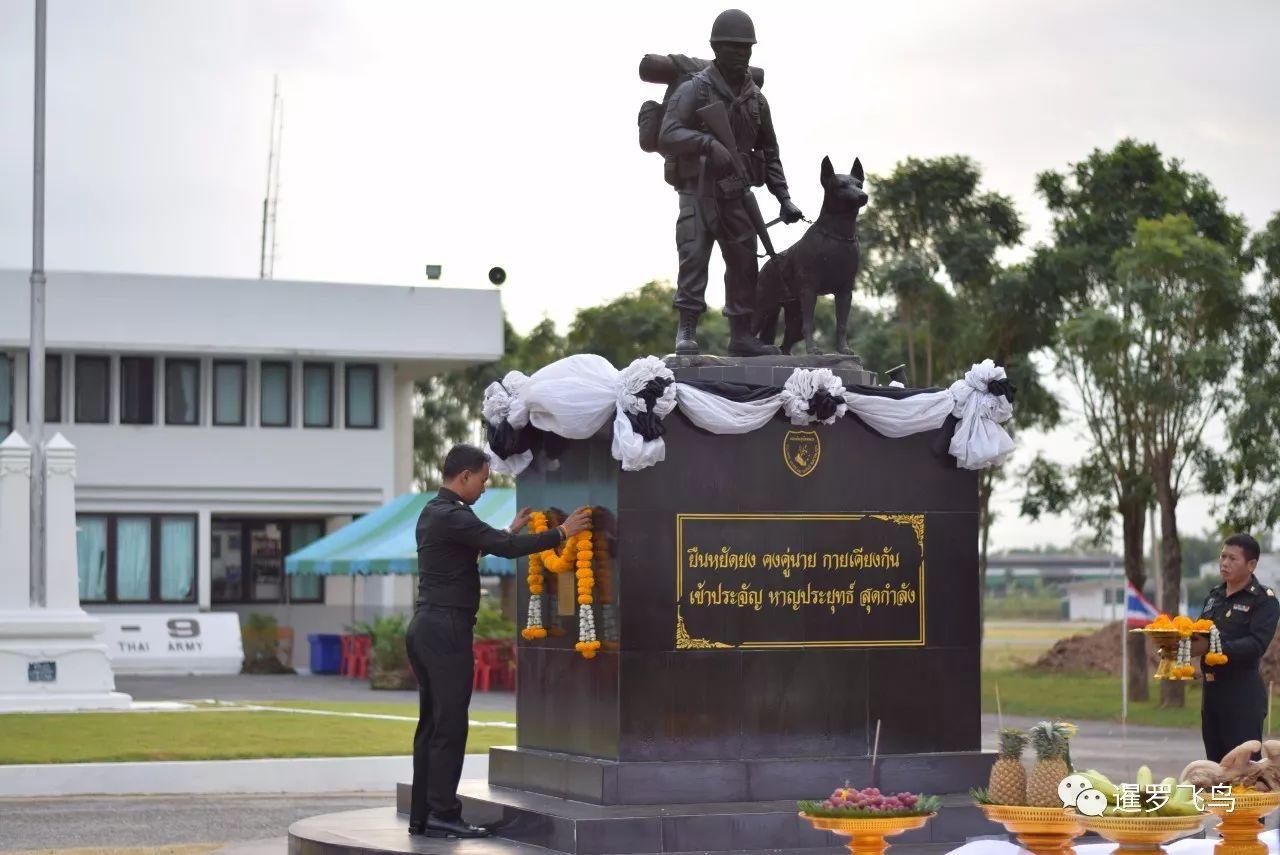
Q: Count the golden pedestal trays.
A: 5